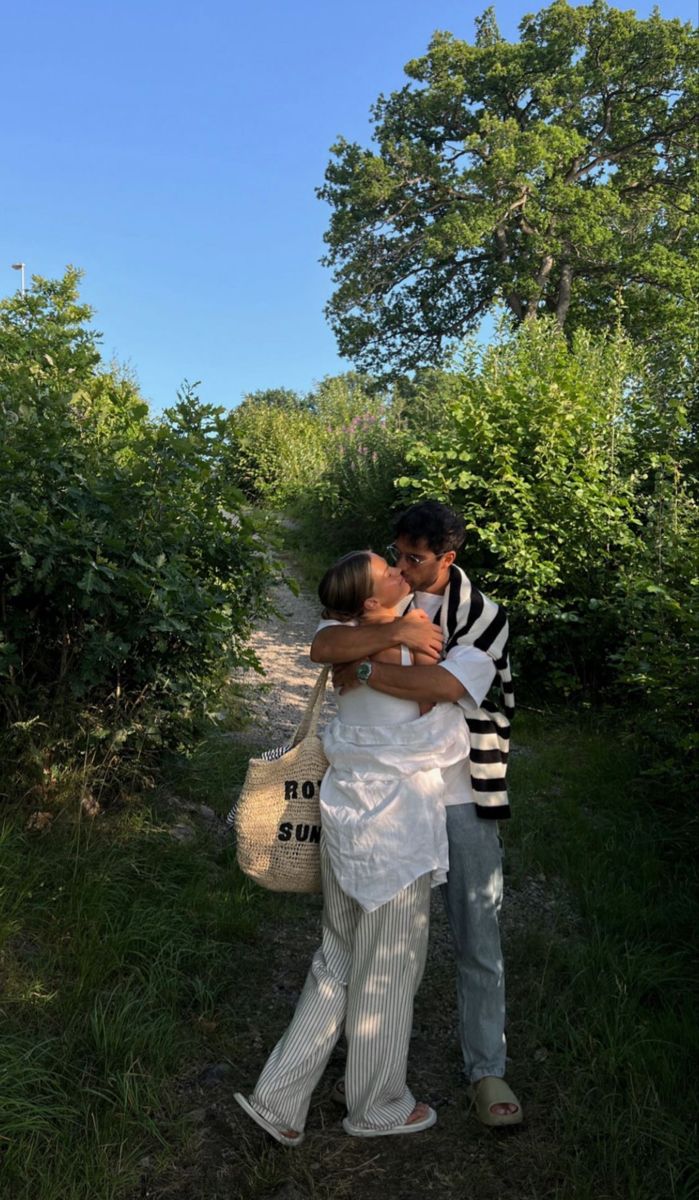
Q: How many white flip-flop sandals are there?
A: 2